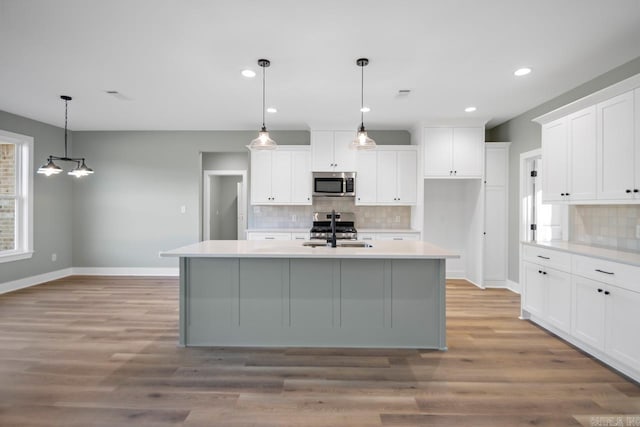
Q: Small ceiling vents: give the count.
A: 2